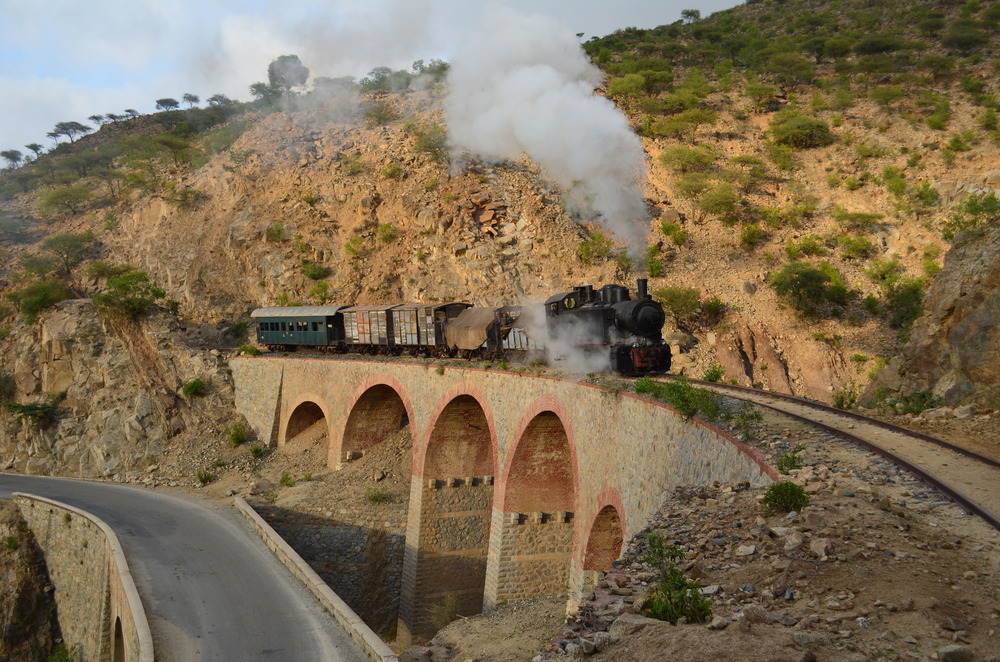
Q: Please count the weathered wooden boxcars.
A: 2